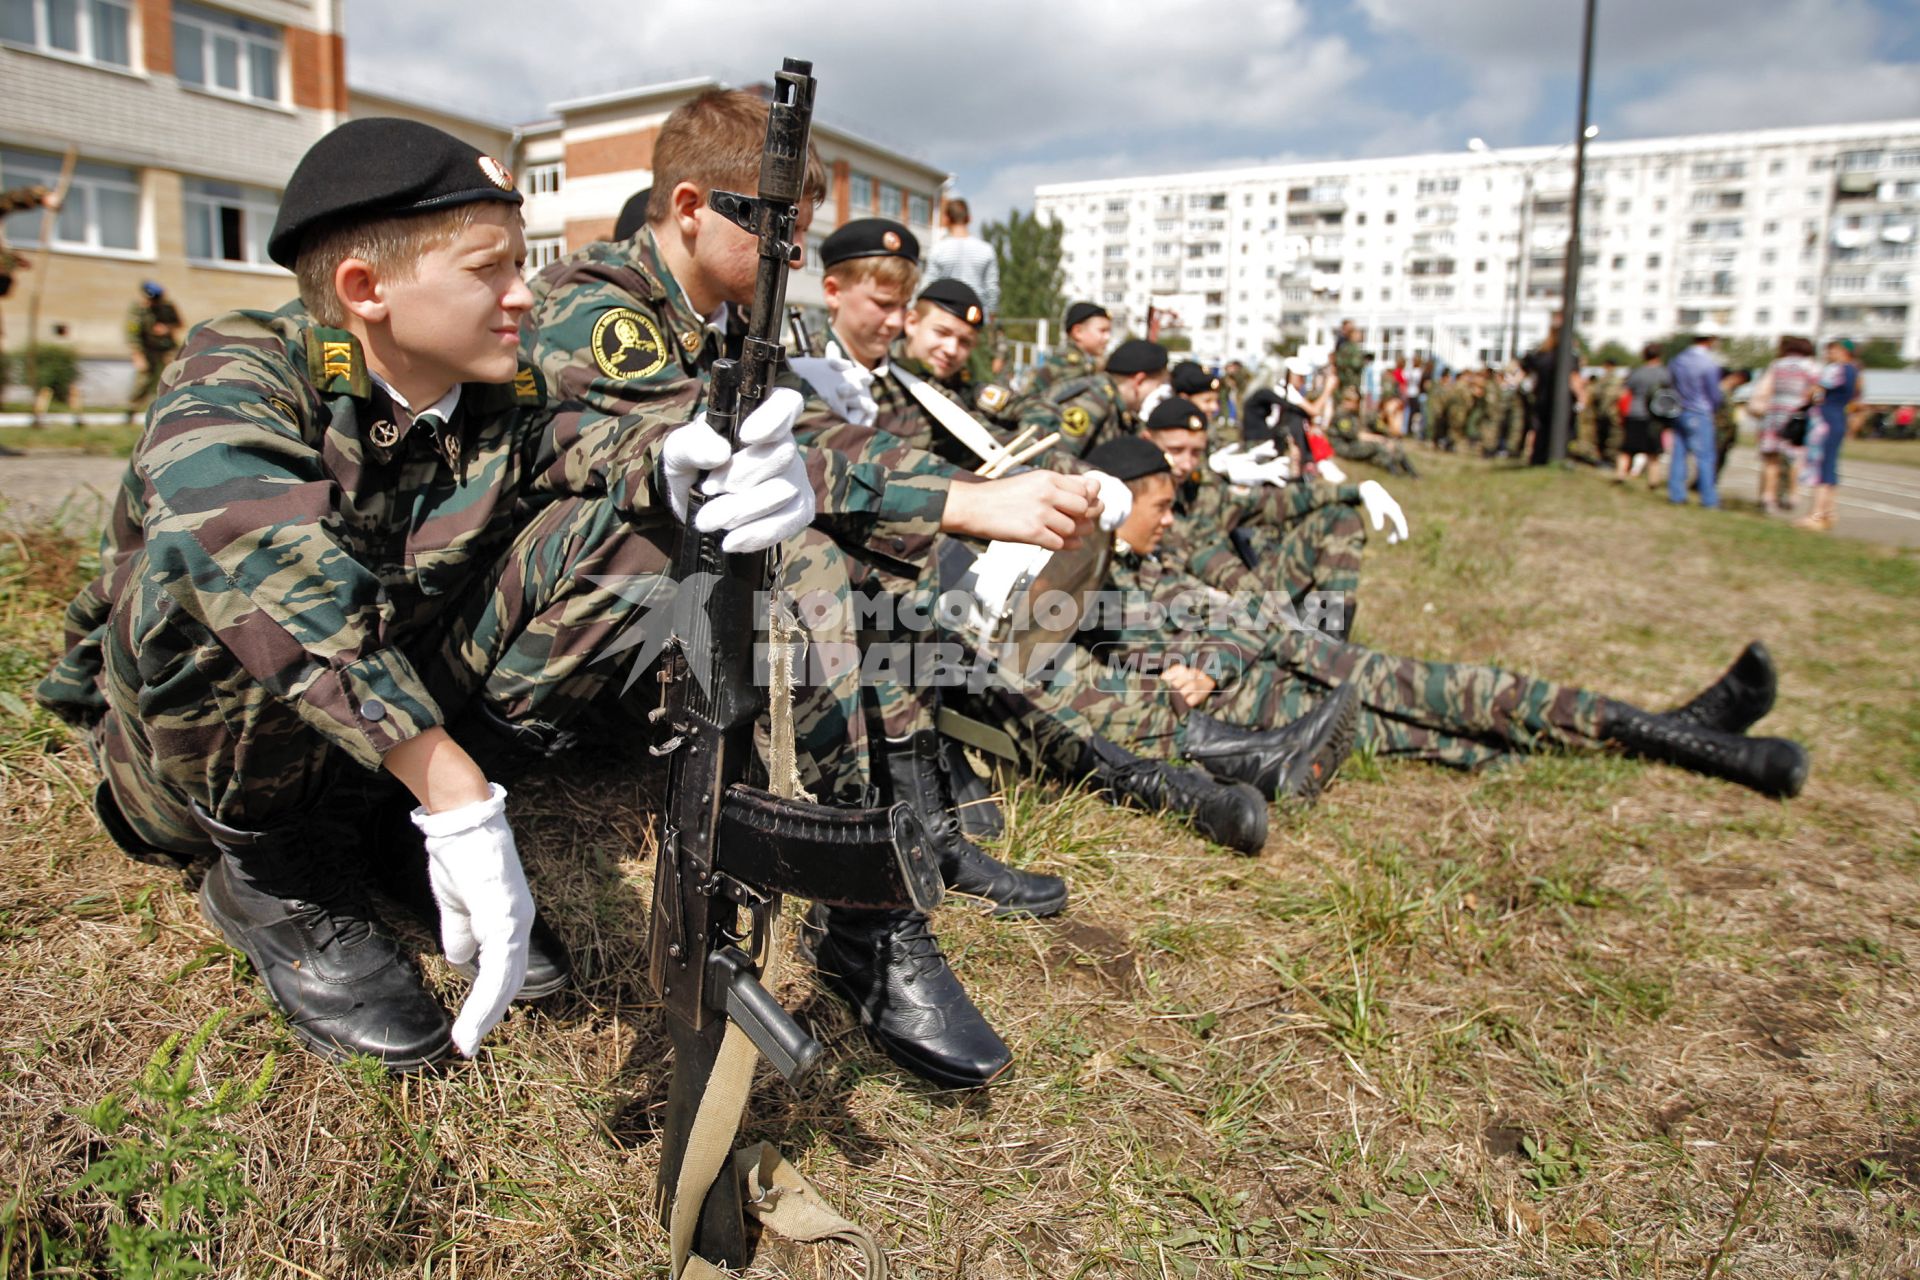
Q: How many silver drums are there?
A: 1